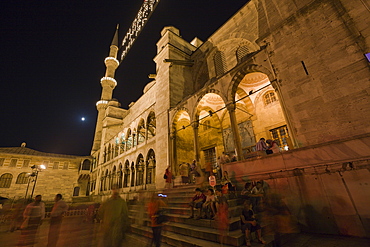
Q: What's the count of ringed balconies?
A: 3